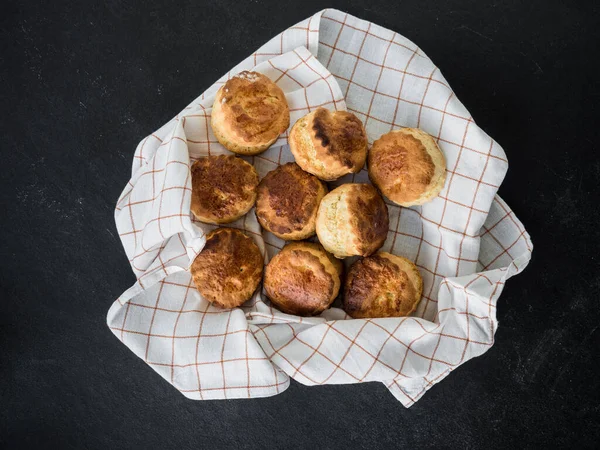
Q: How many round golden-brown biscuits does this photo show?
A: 9